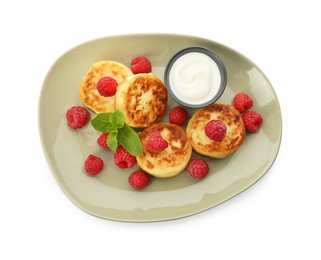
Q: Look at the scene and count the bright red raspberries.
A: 13